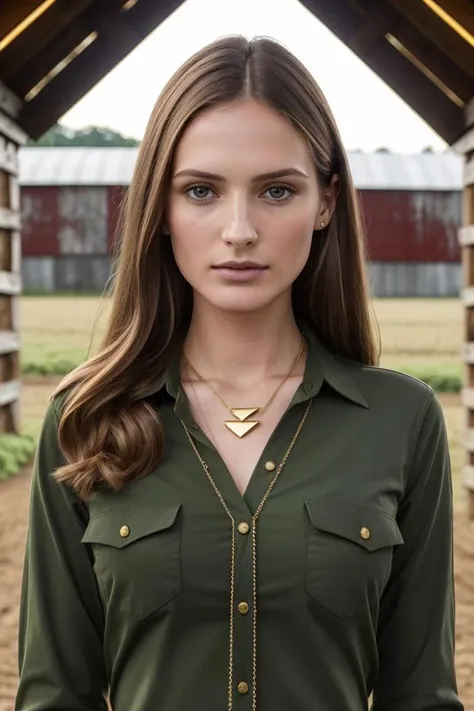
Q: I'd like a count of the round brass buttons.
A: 6